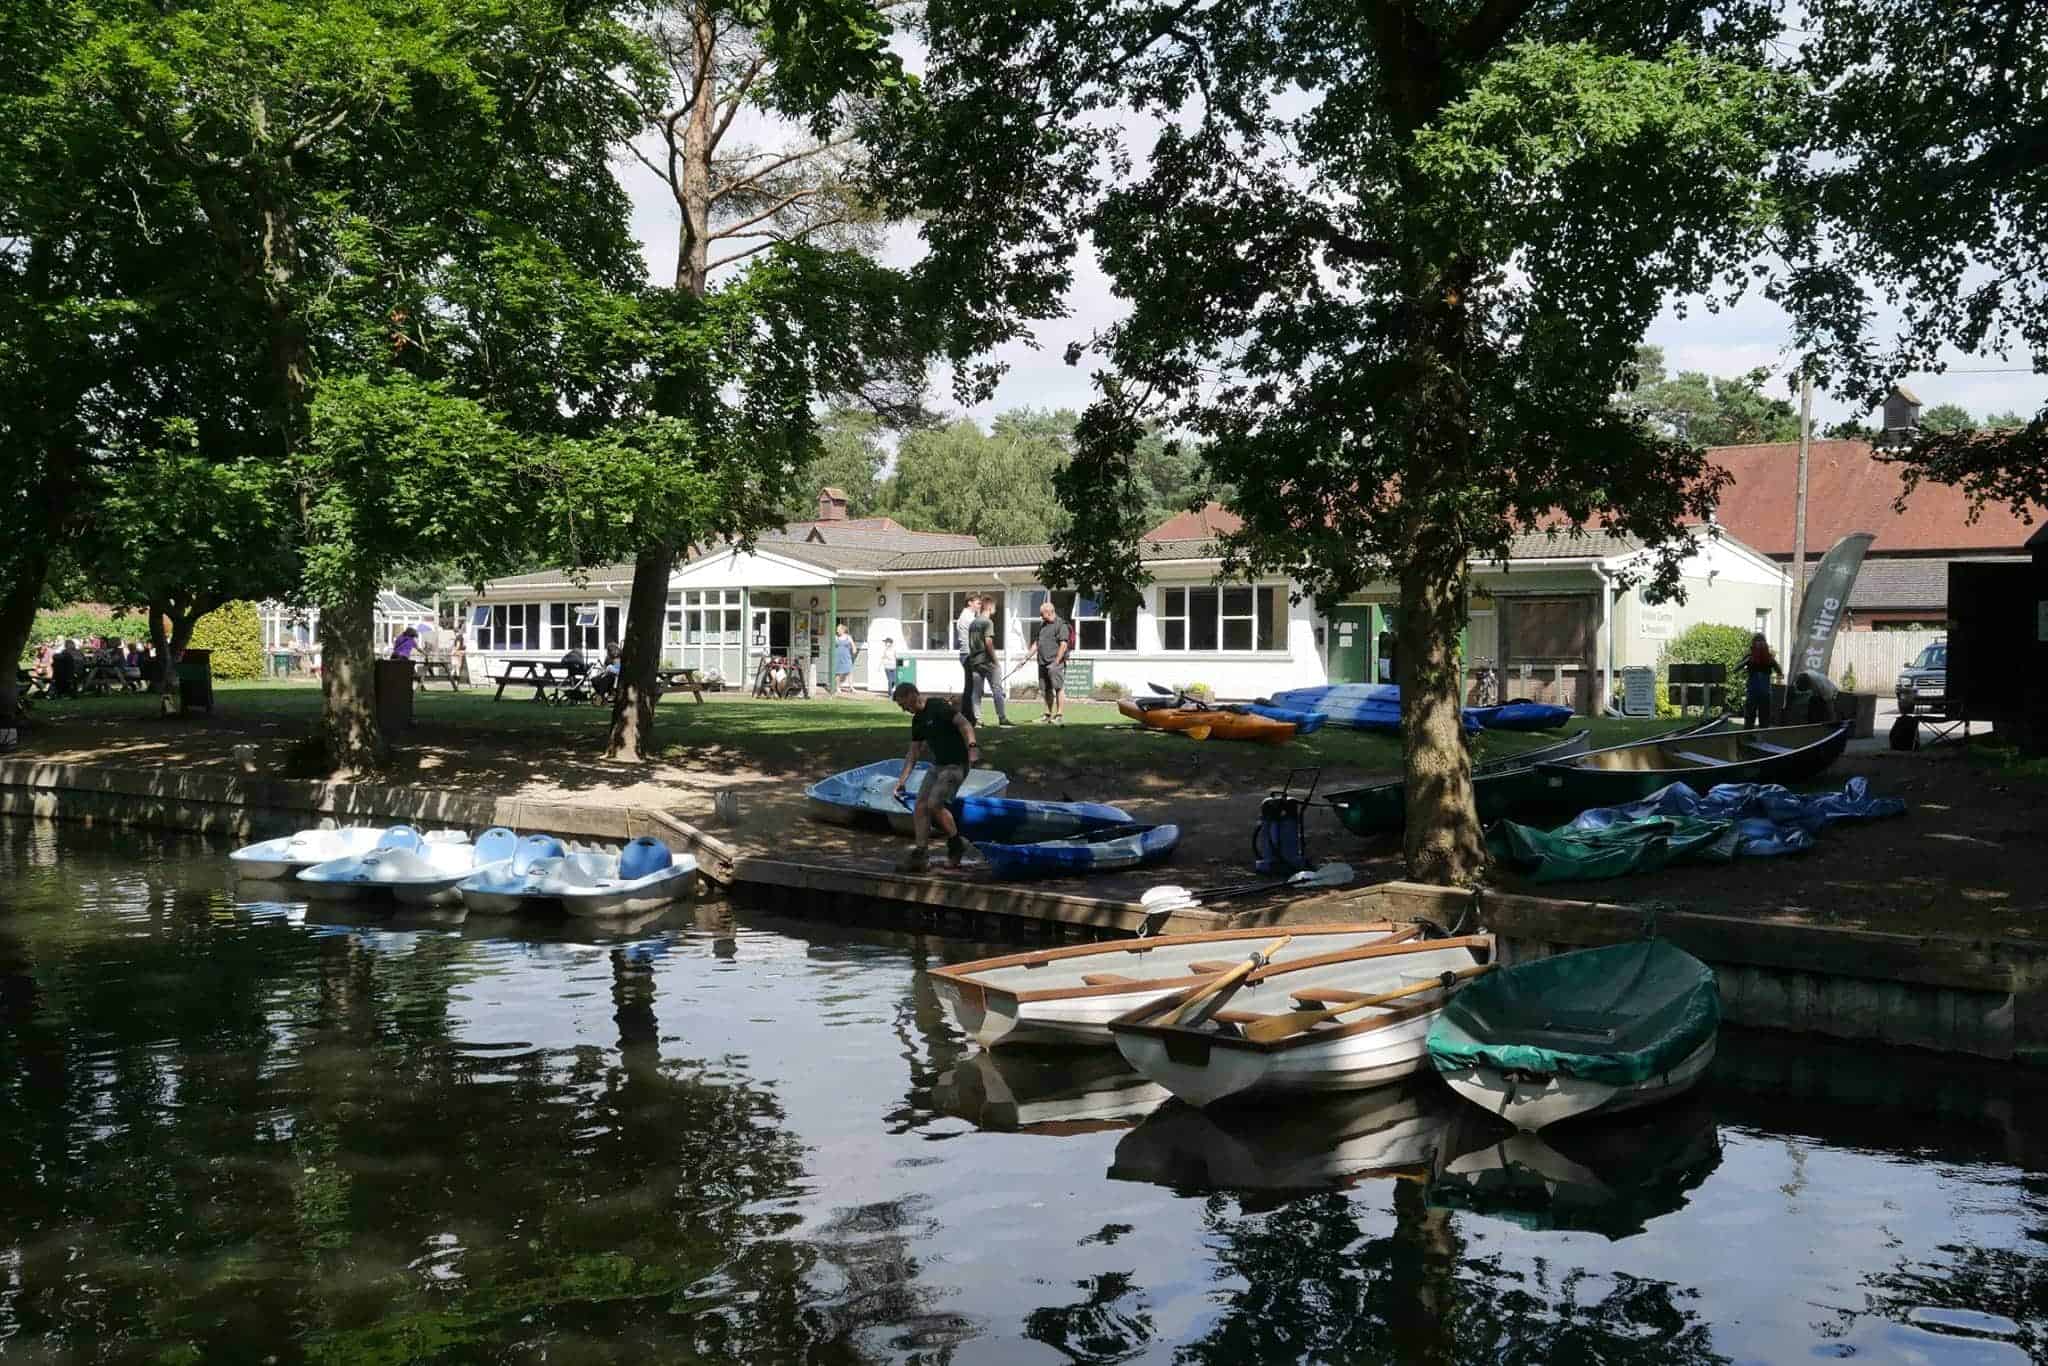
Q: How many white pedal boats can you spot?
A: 3